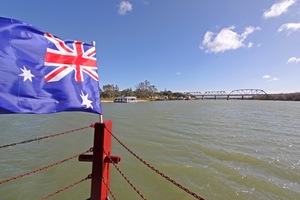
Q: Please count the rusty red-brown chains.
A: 6